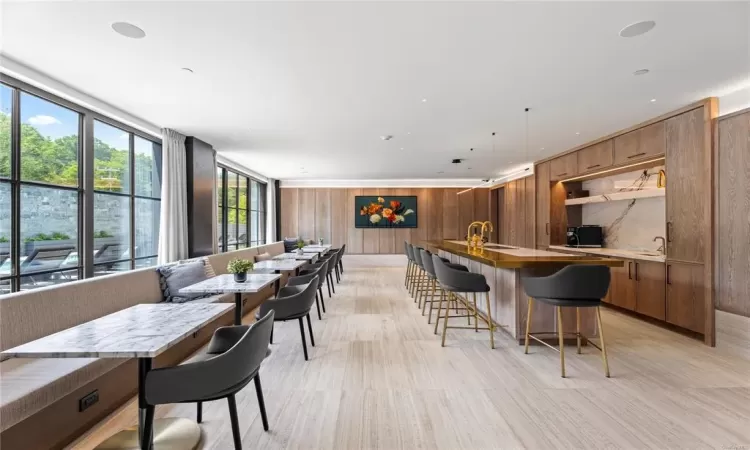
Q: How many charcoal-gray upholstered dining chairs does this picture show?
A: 6